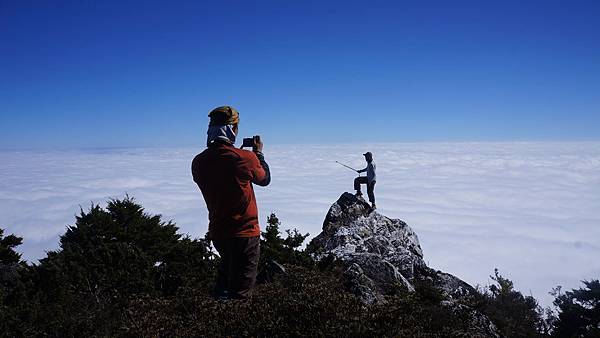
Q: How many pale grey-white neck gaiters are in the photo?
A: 1